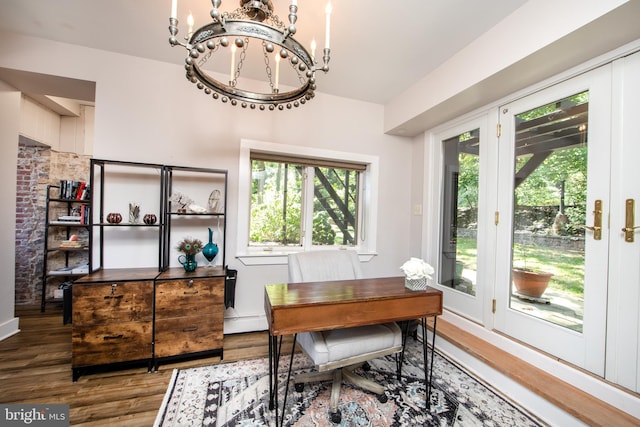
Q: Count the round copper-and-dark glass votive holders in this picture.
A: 2